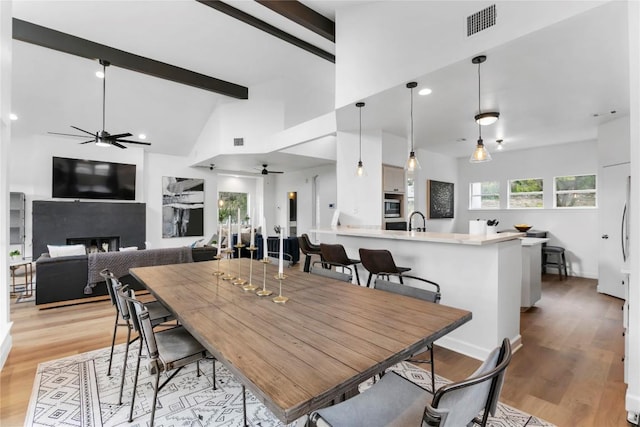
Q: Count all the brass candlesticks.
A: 6